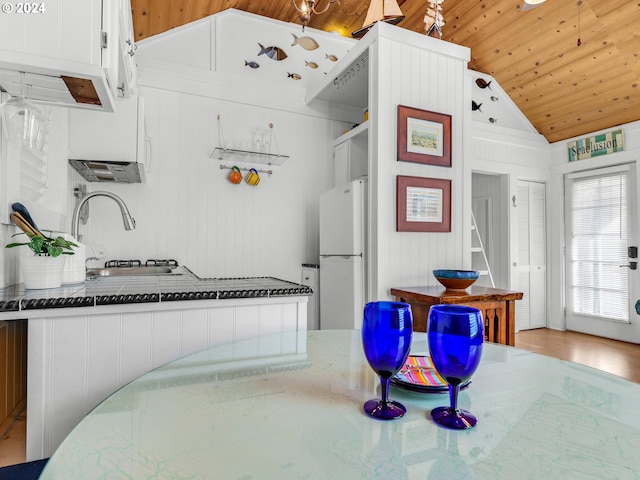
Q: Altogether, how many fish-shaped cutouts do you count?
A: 10